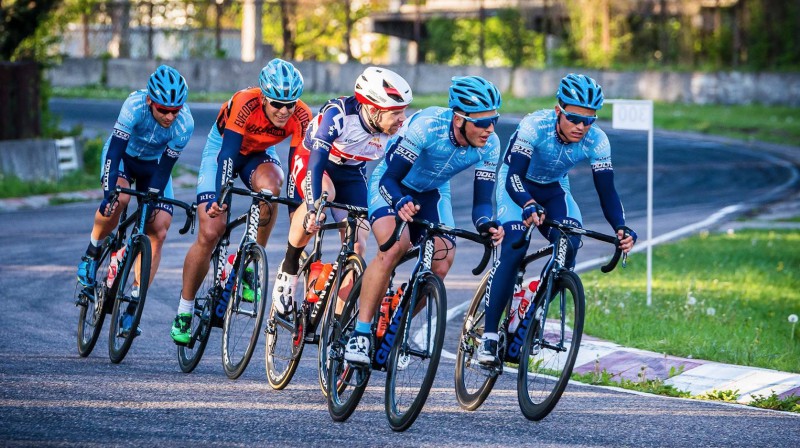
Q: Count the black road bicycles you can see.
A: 5